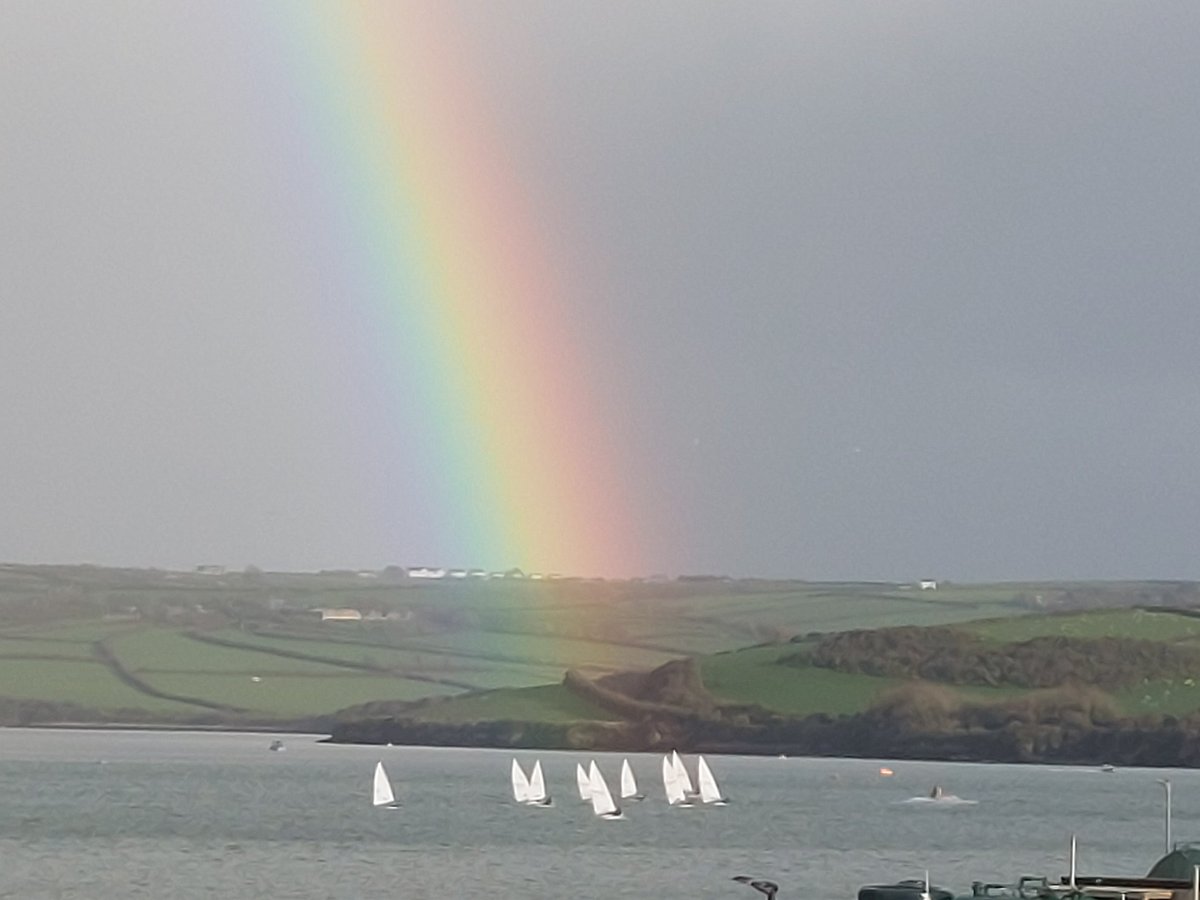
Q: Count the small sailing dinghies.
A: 9